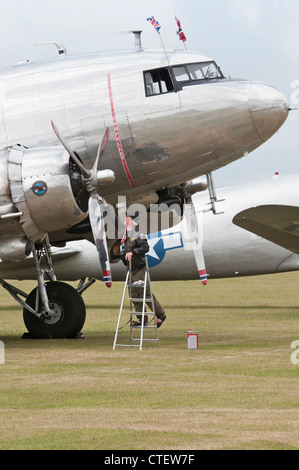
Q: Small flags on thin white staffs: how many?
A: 2